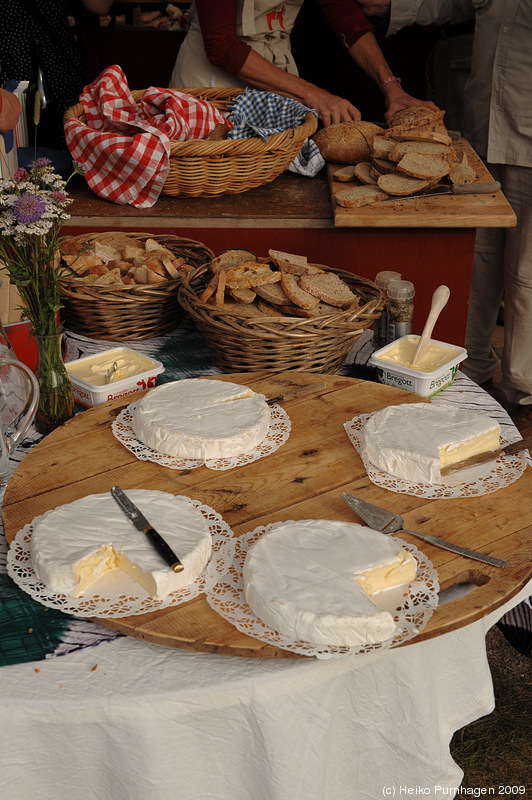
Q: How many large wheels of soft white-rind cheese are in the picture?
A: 4